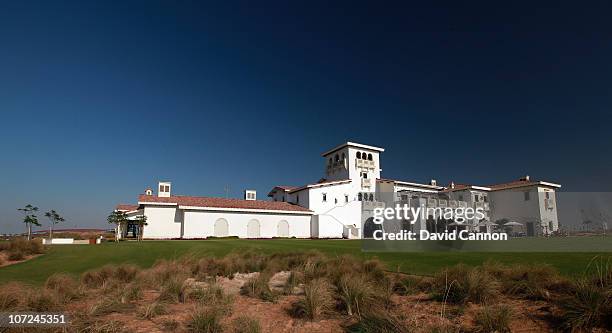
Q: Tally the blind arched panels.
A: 3